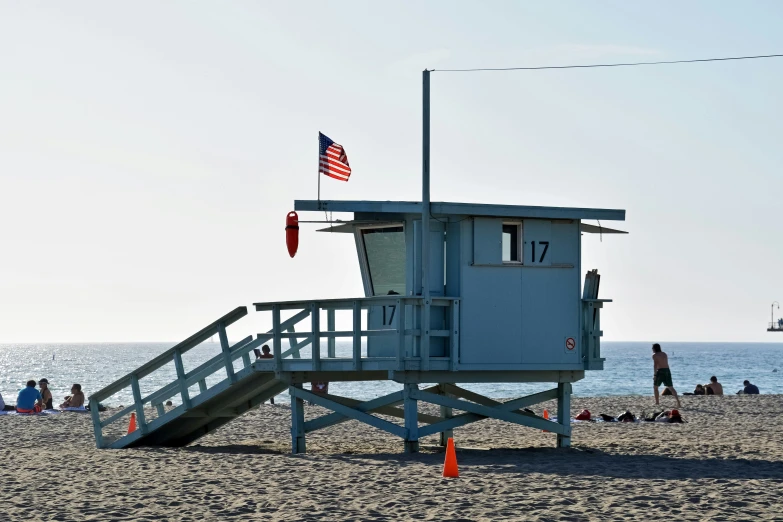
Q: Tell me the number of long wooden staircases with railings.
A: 1